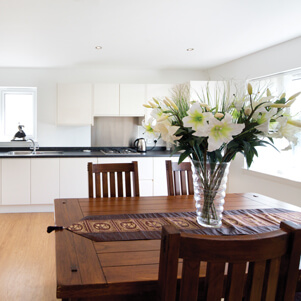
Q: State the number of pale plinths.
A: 1